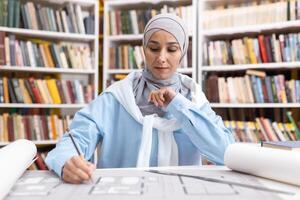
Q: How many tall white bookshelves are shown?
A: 3